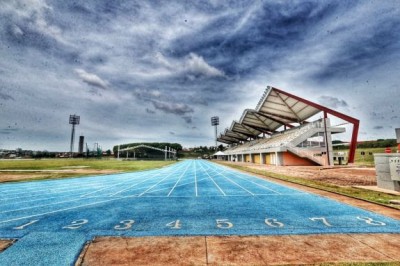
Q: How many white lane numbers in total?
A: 8